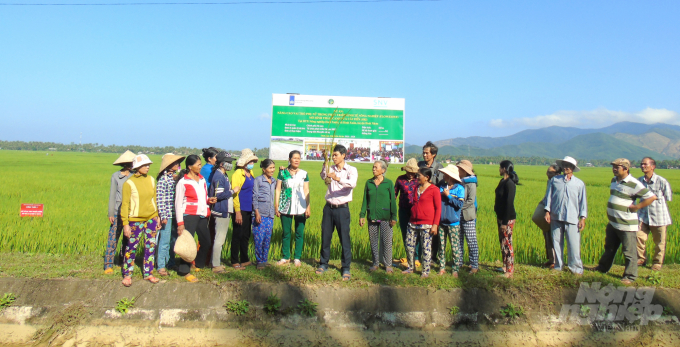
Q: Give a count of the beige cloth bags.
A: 1